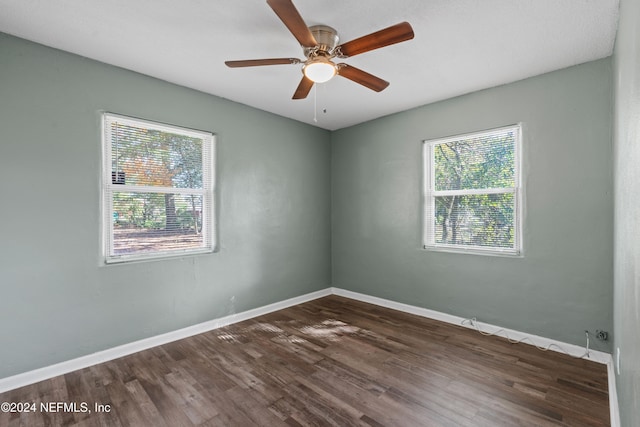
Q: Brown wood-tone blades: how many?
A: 5